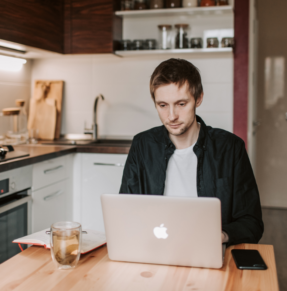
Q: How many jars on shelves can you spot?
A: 15